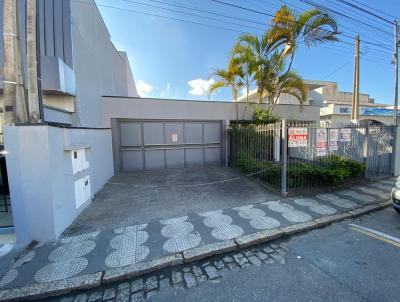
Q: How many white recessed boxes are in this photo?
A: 2